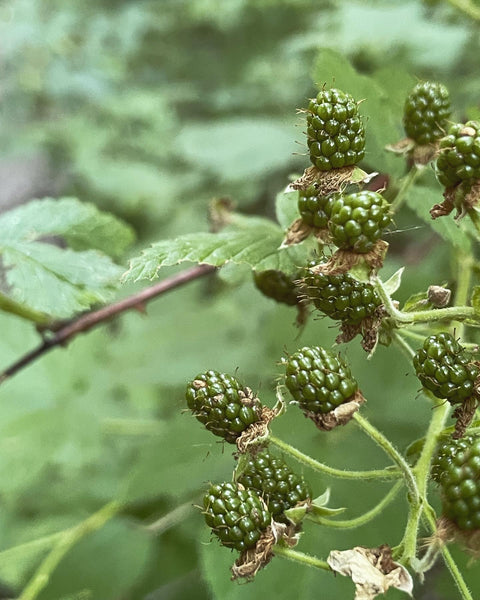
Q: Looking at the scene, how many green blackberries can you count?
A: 14